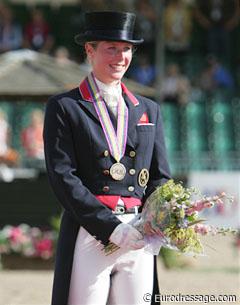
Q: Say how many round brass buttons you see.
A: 6